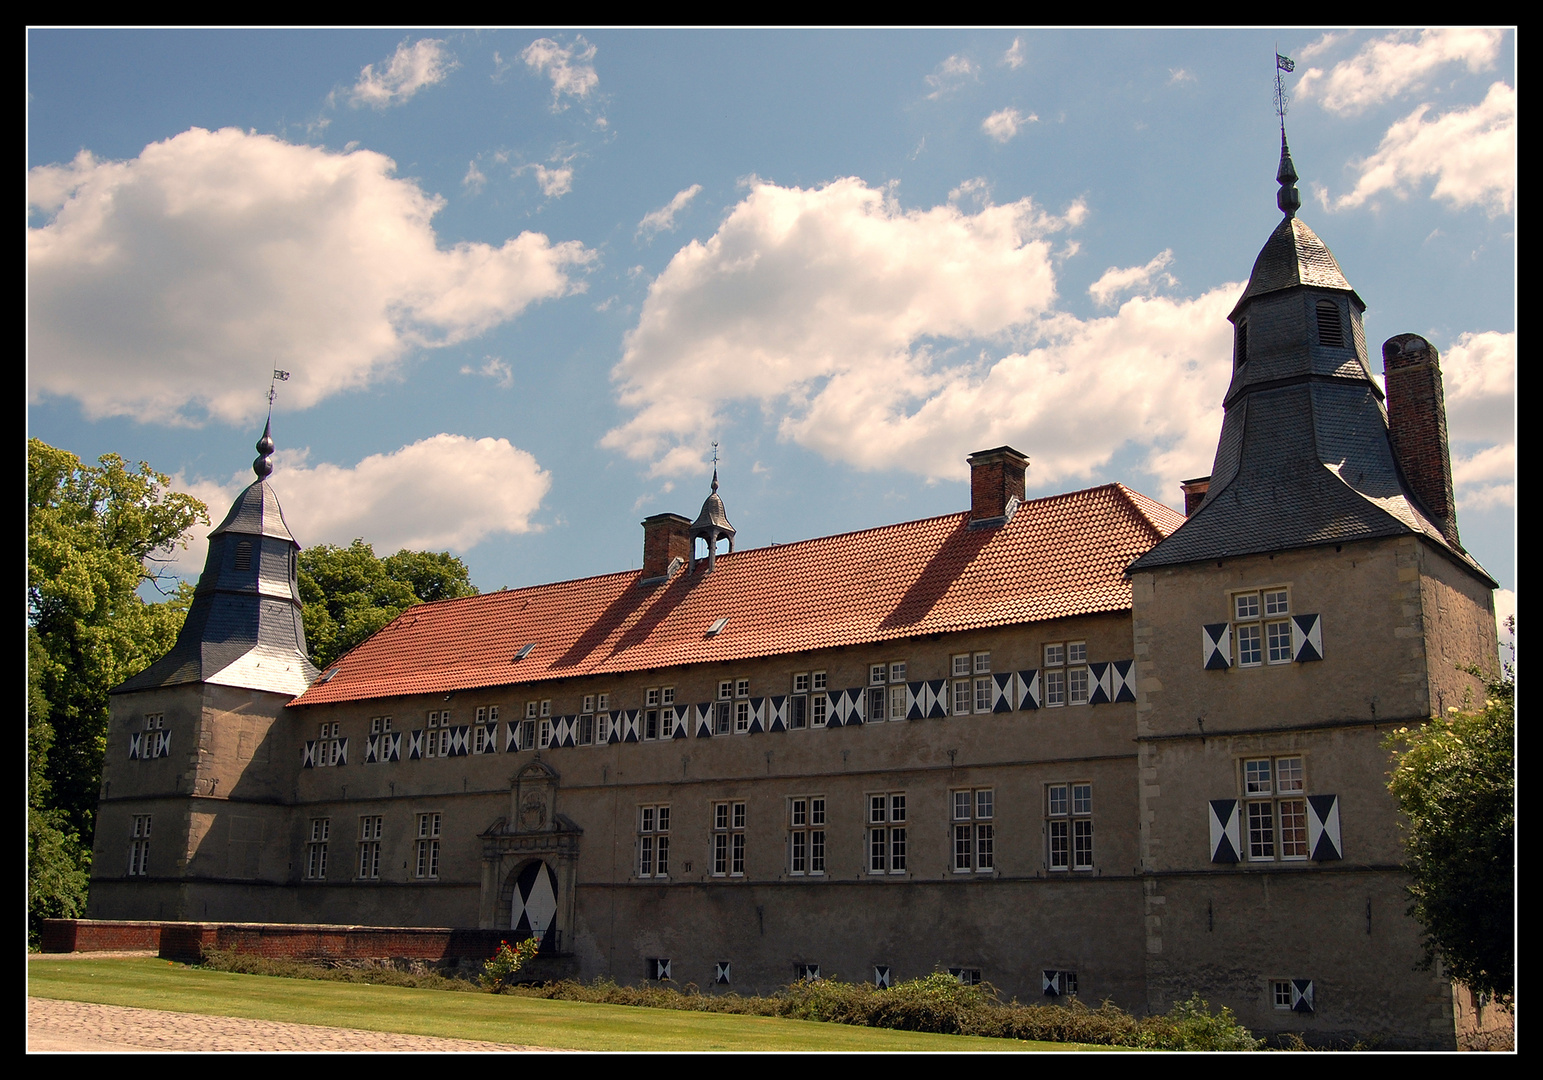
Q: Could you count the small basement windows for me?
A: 7